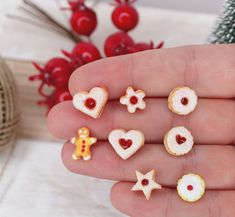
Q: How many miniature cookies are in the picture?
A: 8